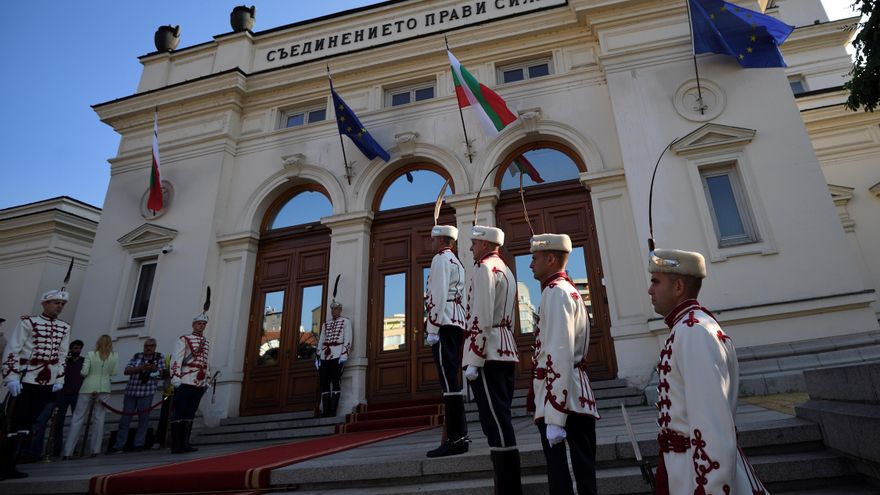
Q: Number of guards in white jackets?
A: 7